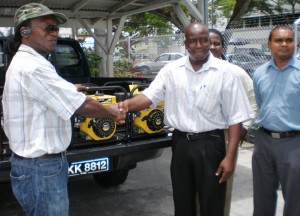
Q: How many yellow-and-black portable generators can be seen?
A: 2